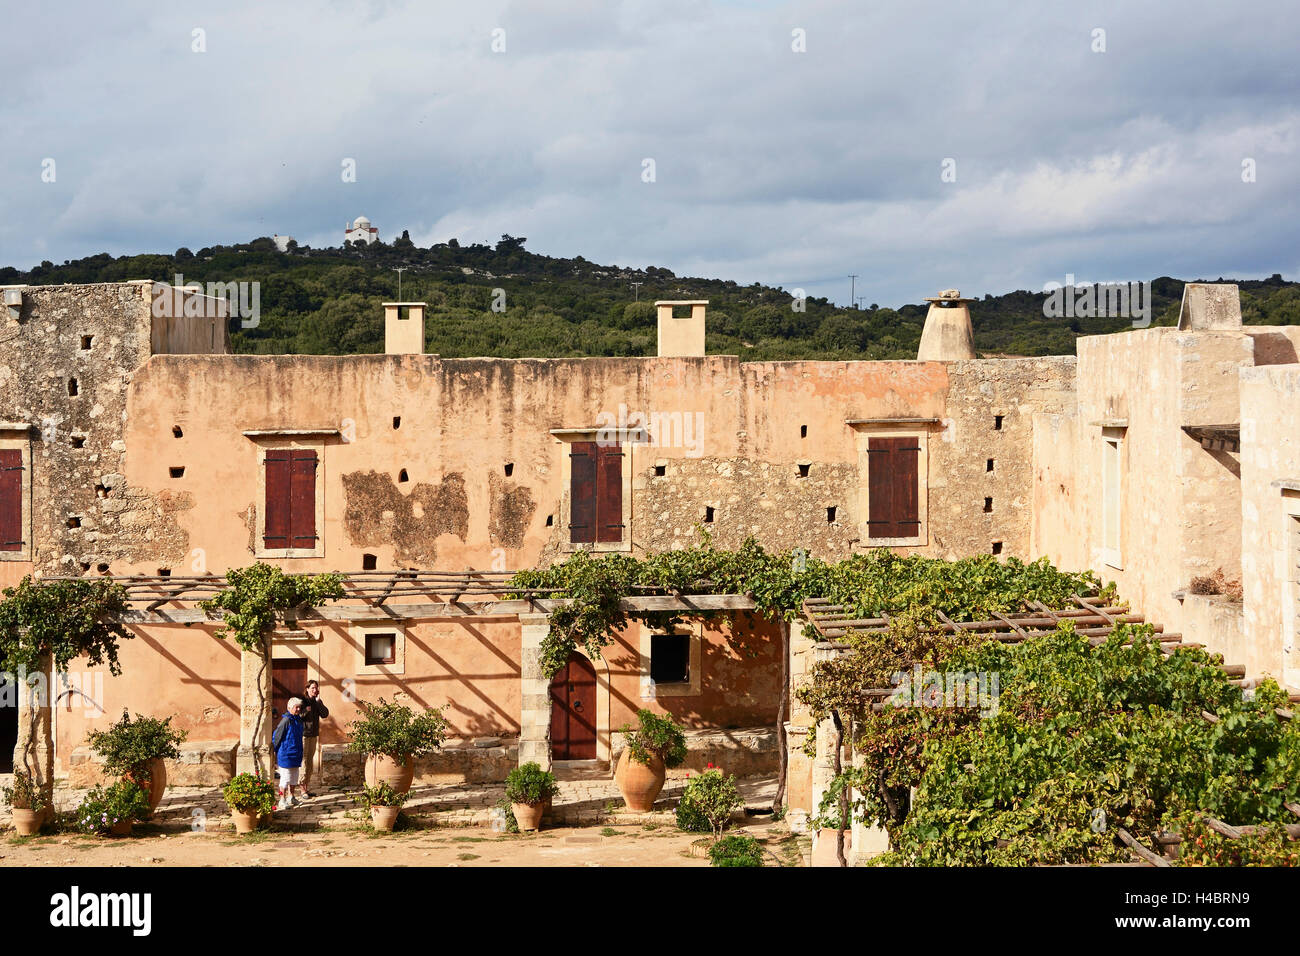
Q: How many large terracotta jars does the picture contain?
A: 3